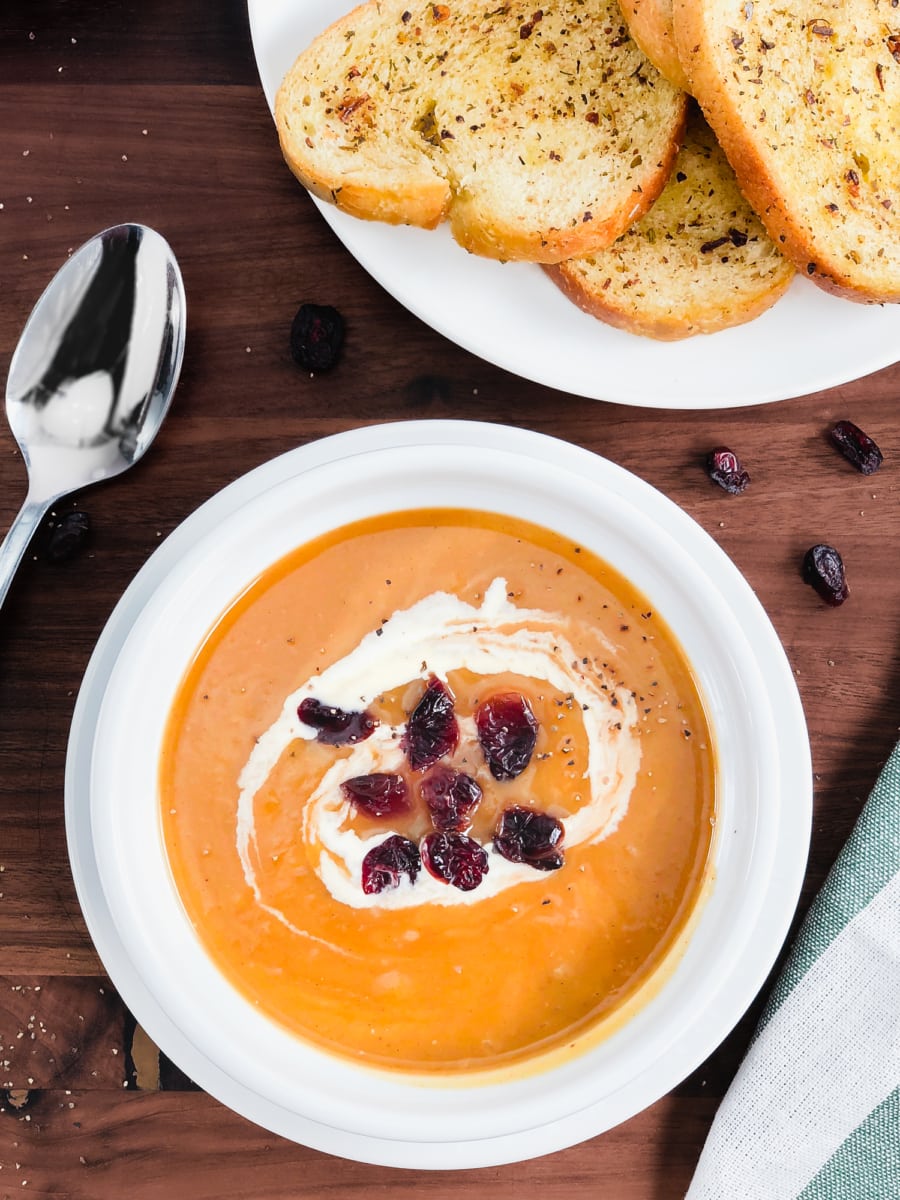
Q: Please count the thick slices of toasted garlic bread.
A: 4